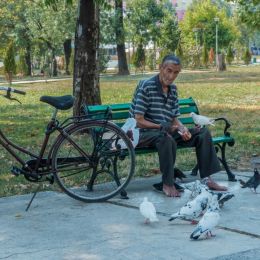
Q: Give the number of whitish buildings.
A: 1